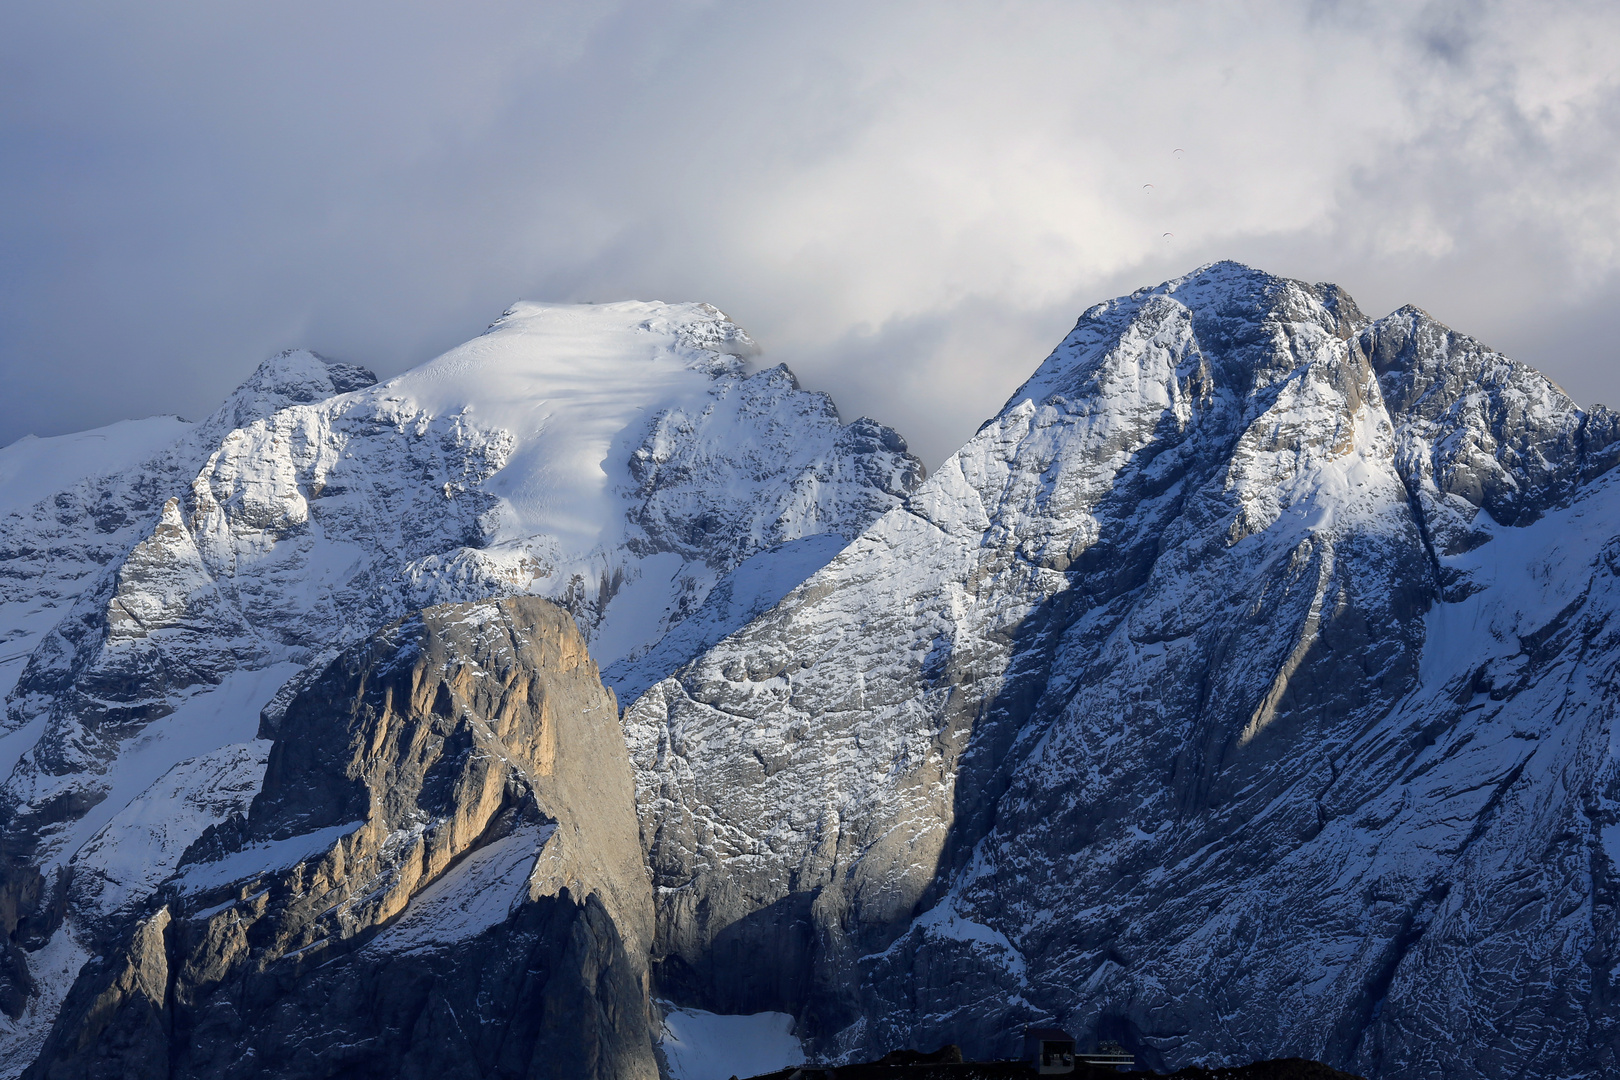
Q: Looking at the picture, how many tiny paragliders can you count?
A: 3